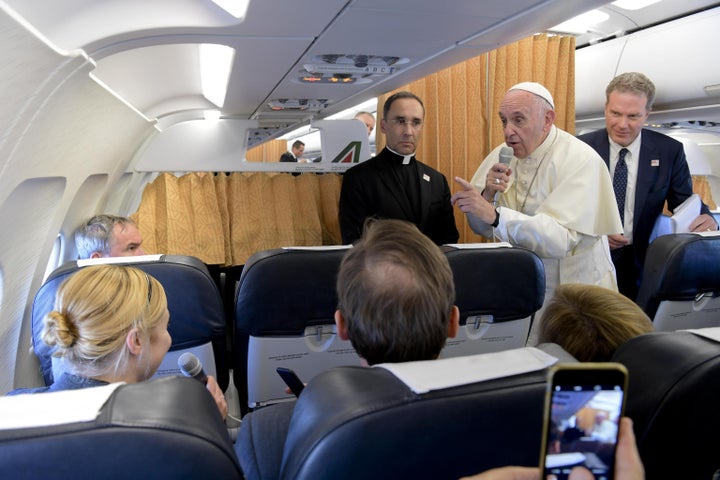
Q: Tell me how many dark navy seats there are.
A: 7